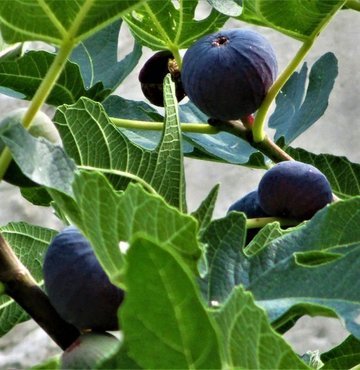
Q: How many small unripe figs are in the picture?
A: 2